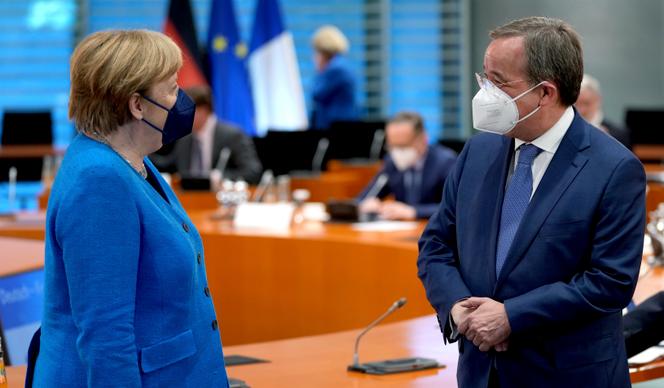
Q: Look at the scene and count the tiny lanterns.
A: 0